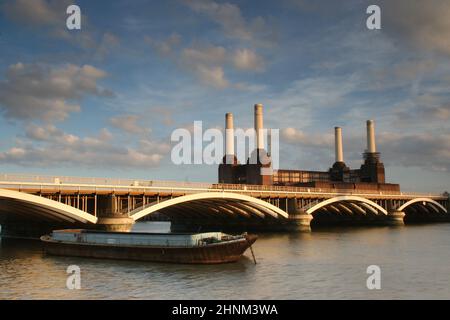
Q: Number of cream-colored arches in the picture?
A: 4